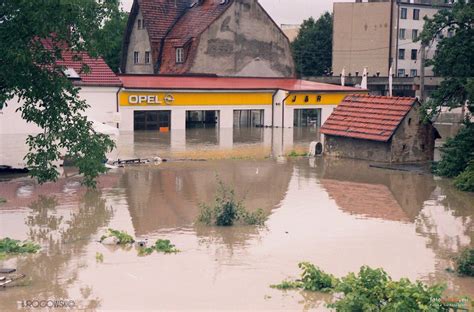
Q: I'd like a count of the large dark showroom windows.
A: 4